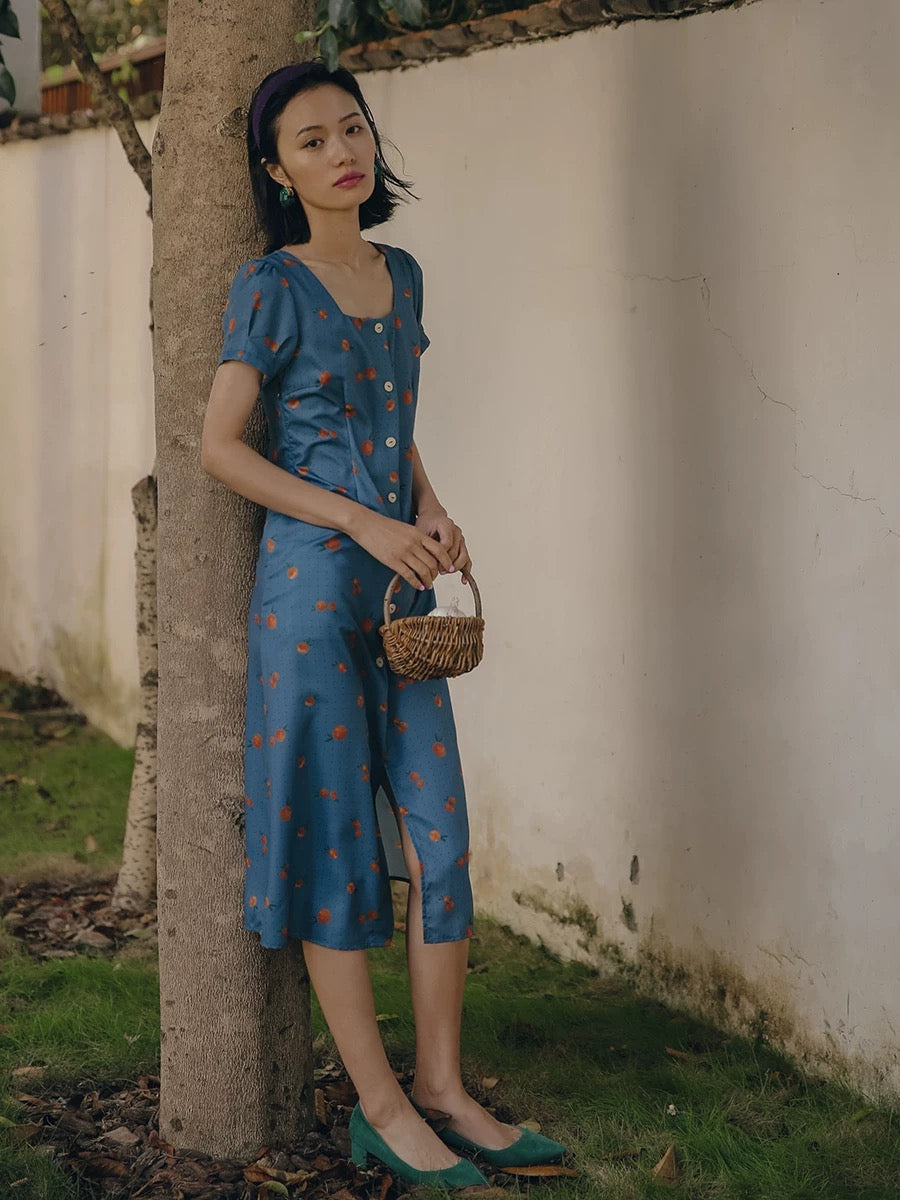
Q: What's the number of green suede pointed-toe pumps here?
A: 2